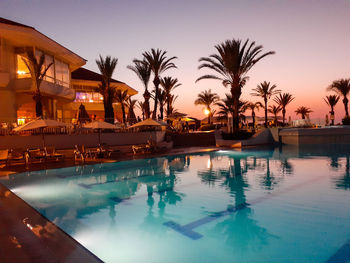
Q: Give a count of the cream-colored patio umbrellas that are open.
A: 3